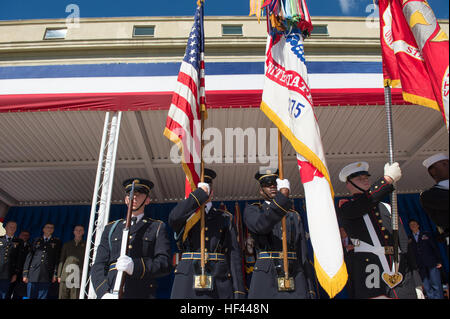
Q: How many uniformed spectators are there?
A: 5